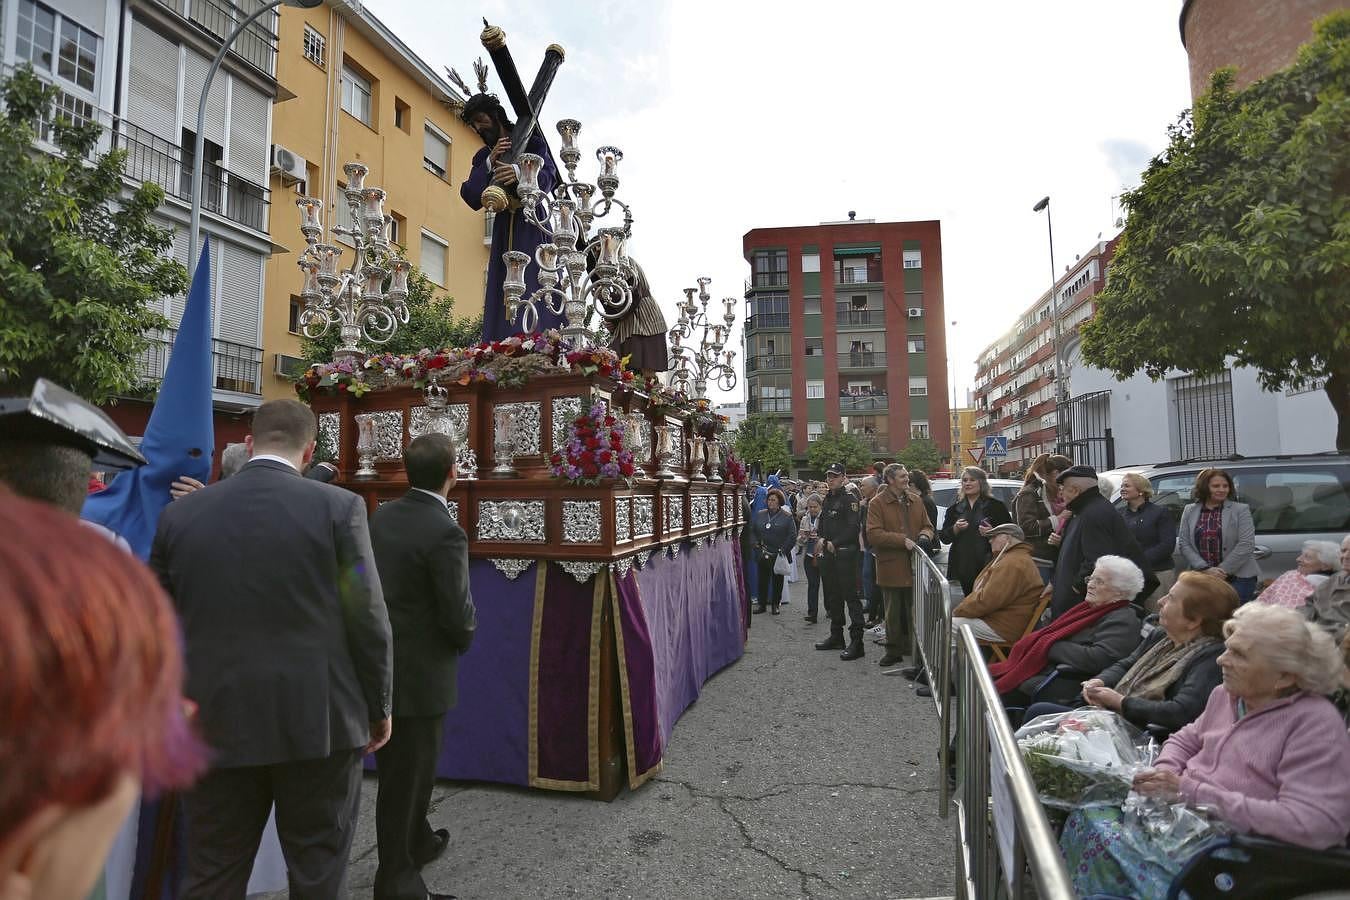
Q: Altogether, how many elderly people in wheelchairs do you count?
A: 3